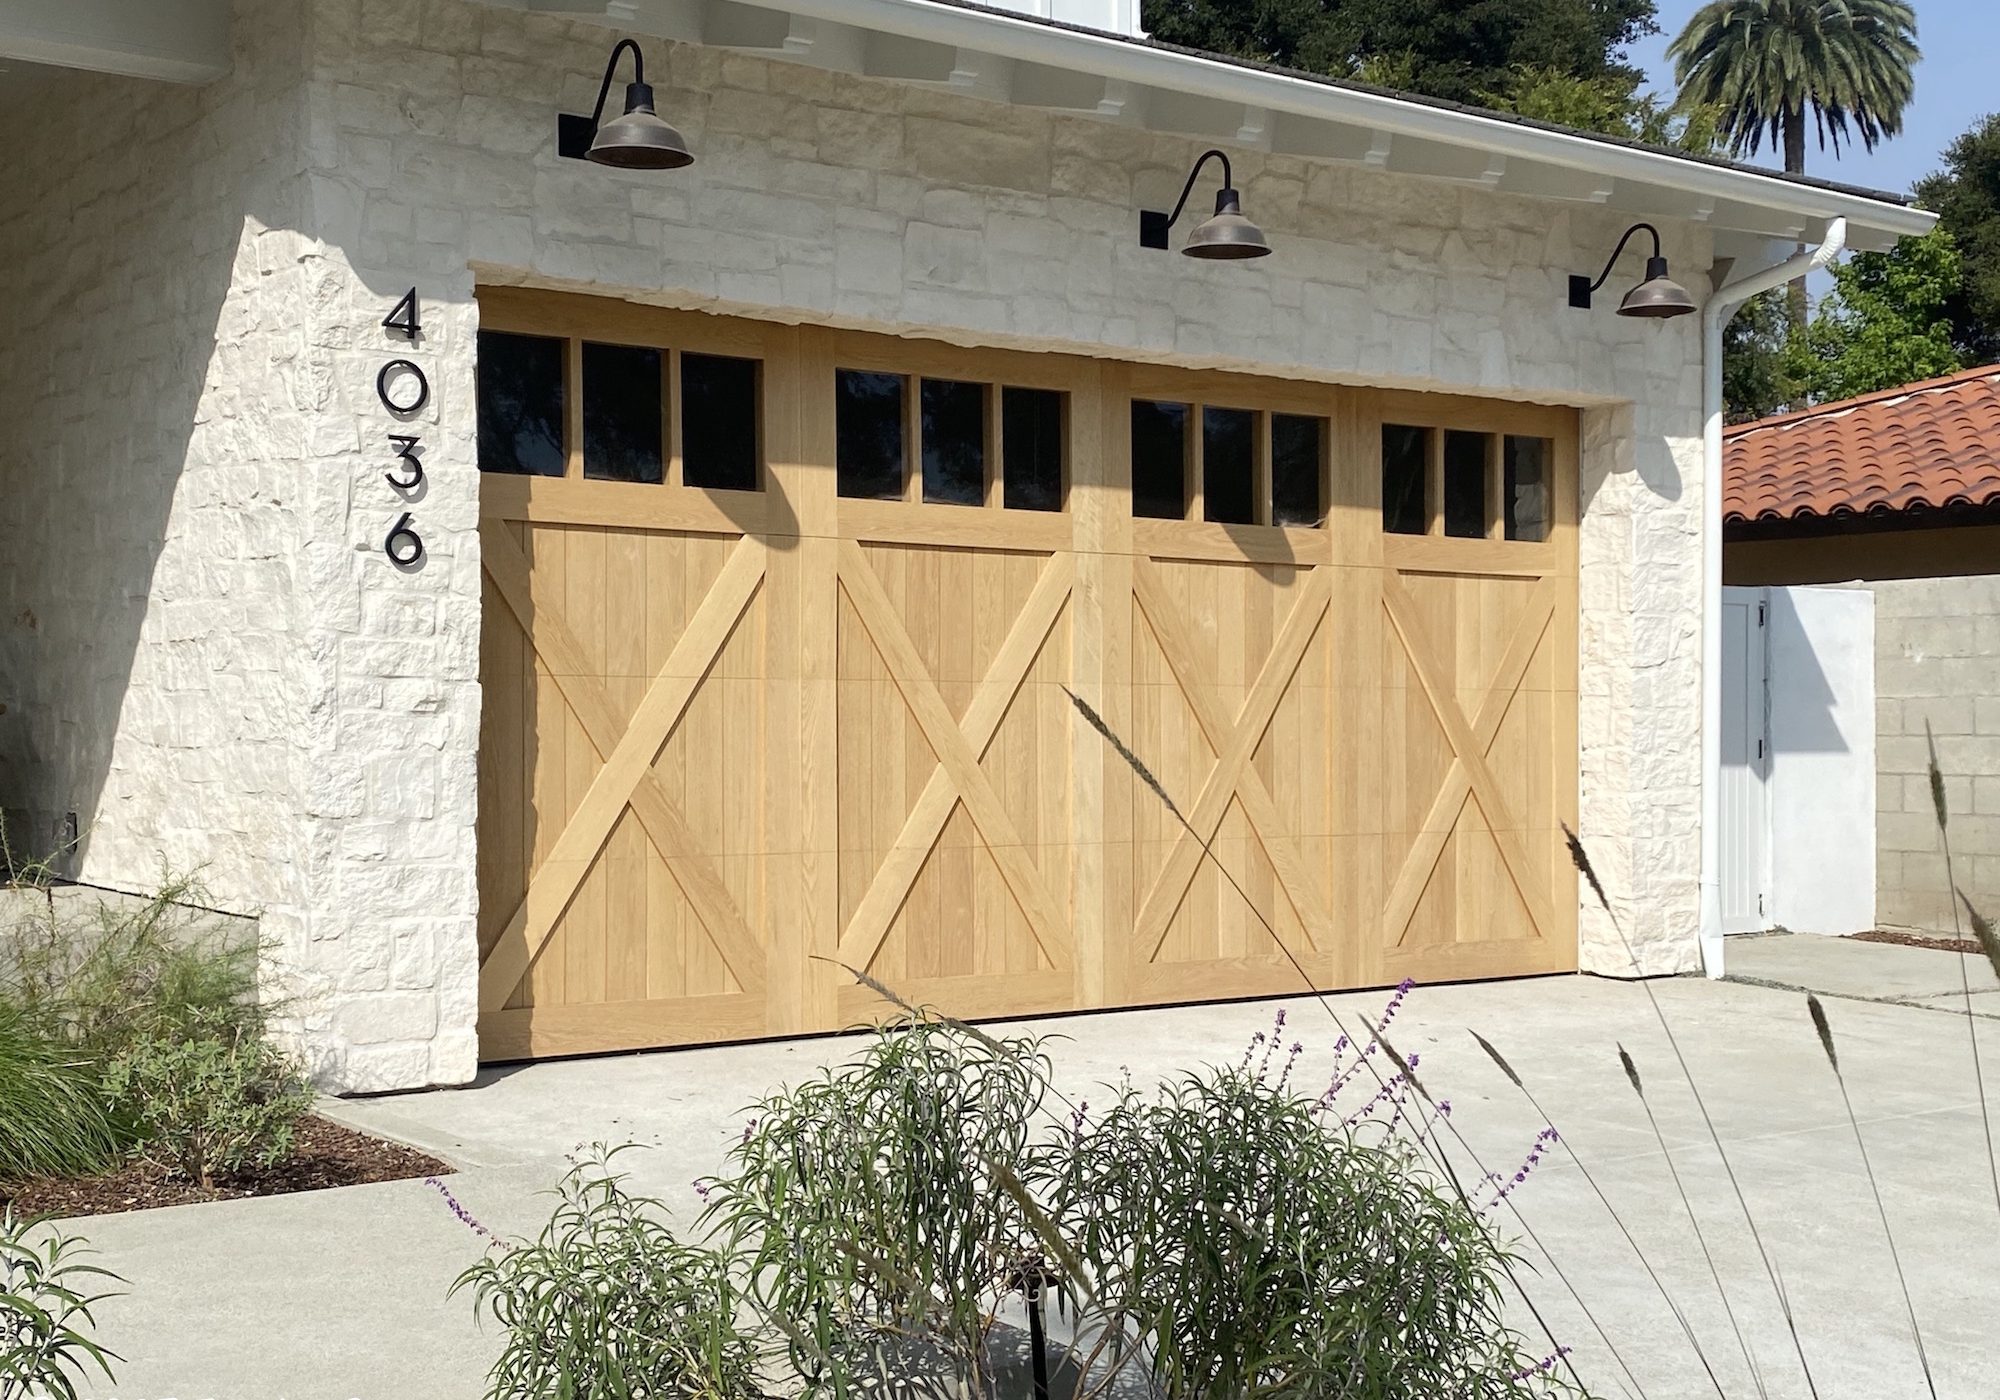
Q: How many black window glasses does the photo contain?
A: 12